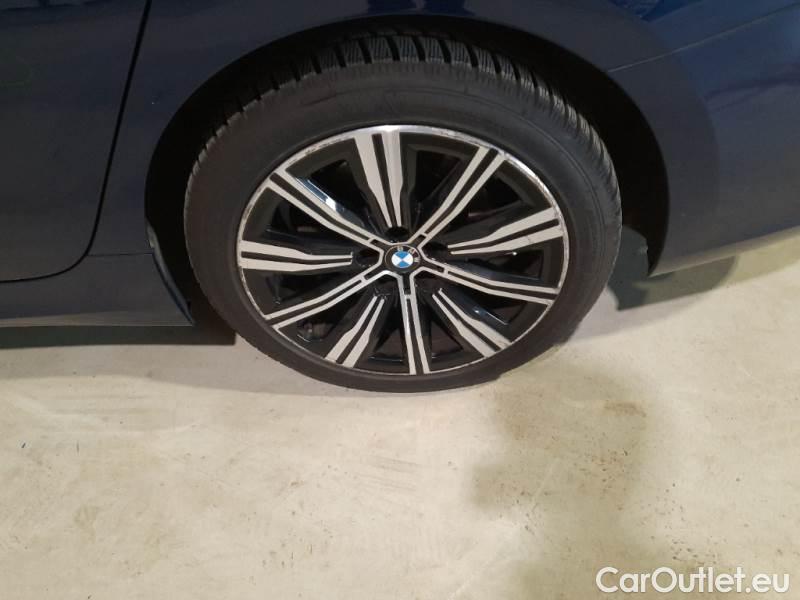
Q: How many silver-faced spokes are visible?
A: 10